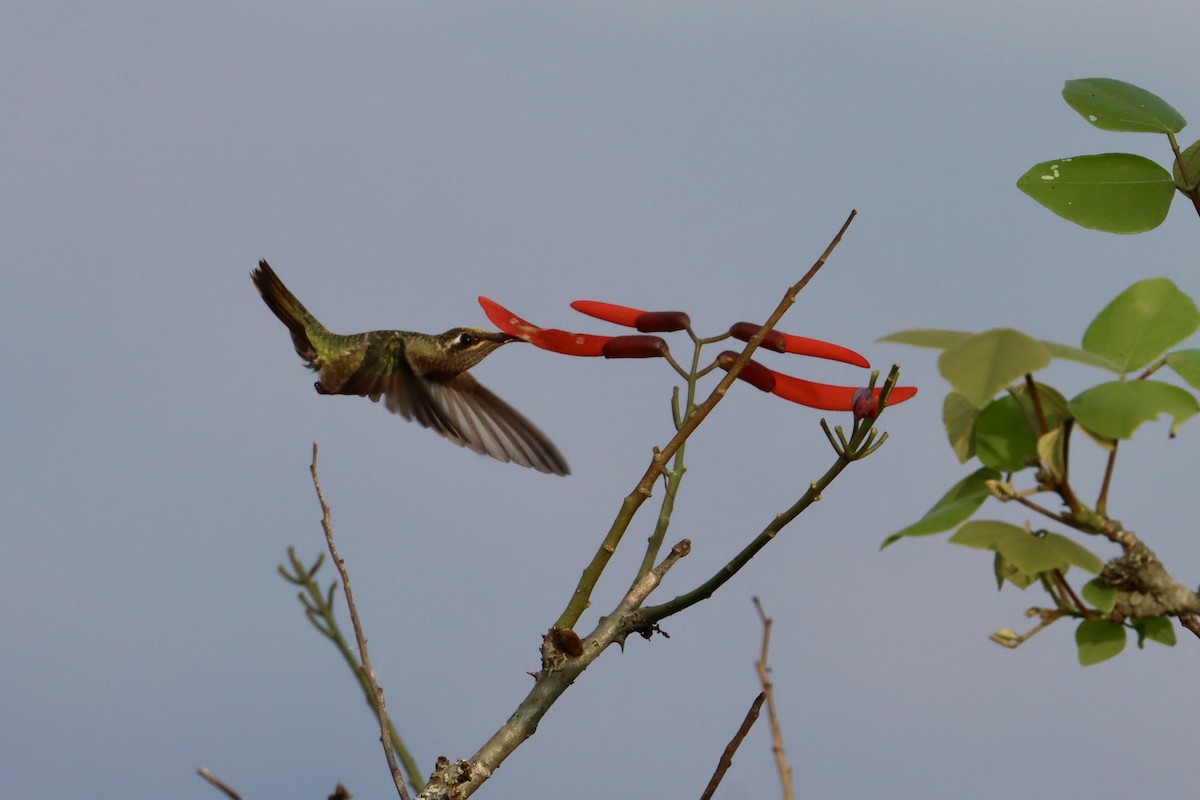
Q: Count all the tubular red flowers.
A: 4